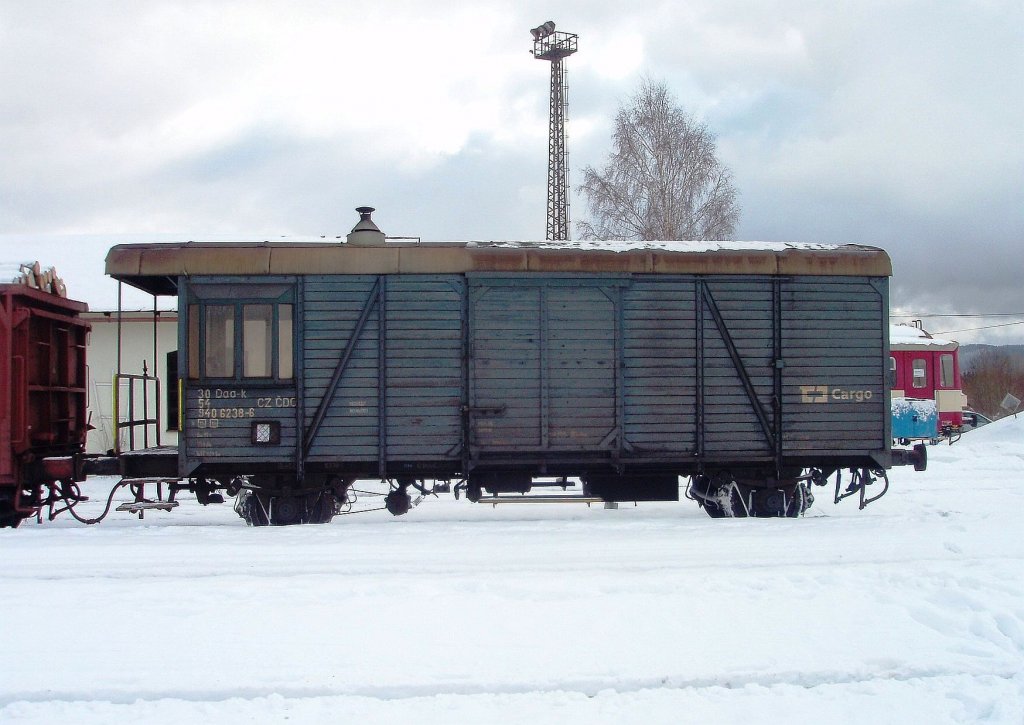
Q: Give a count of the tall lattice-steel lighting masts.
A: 1